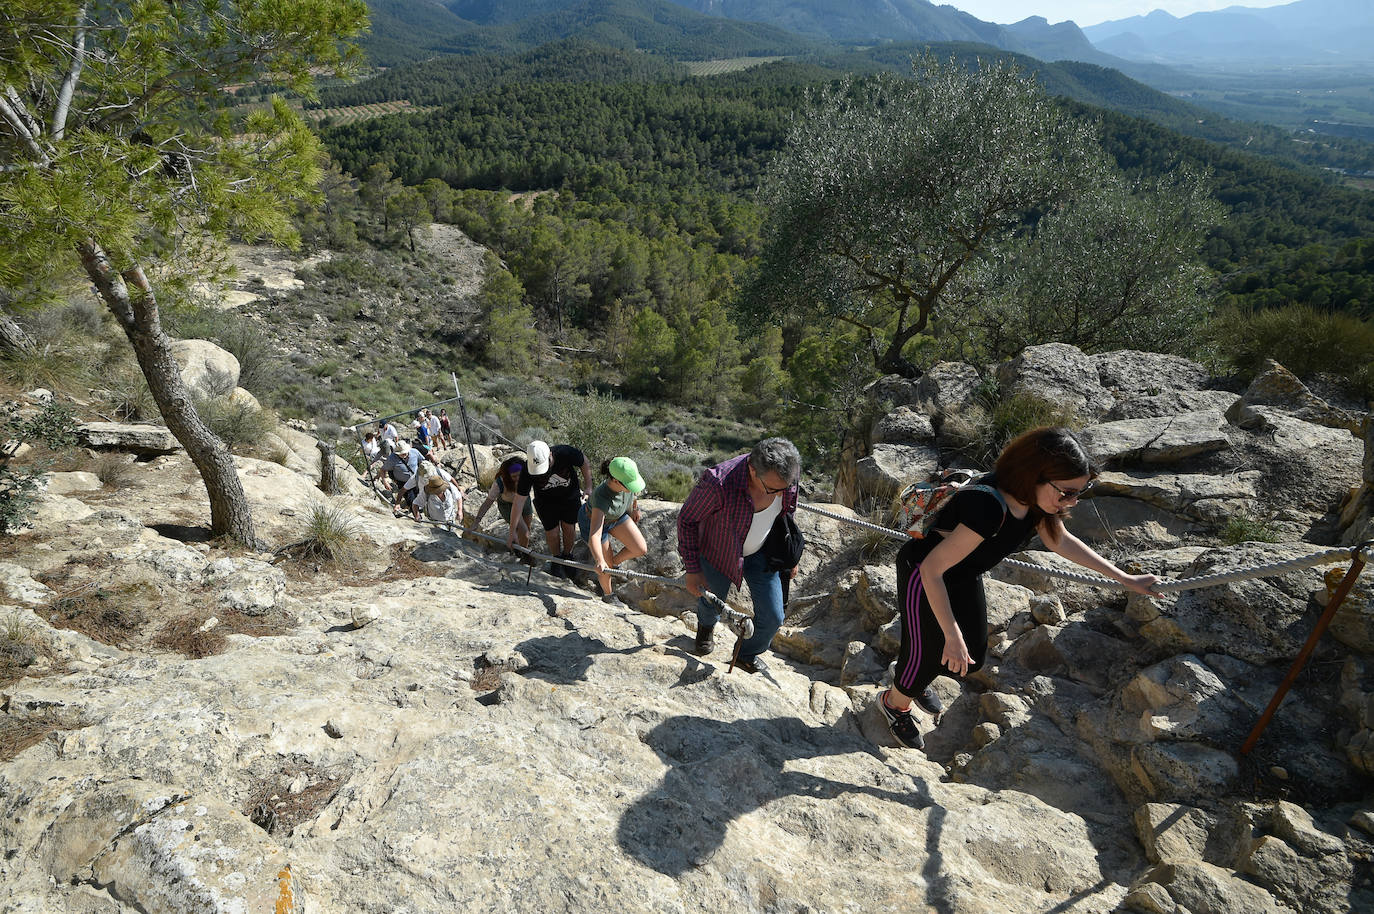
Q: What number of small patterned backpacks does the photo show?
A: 1